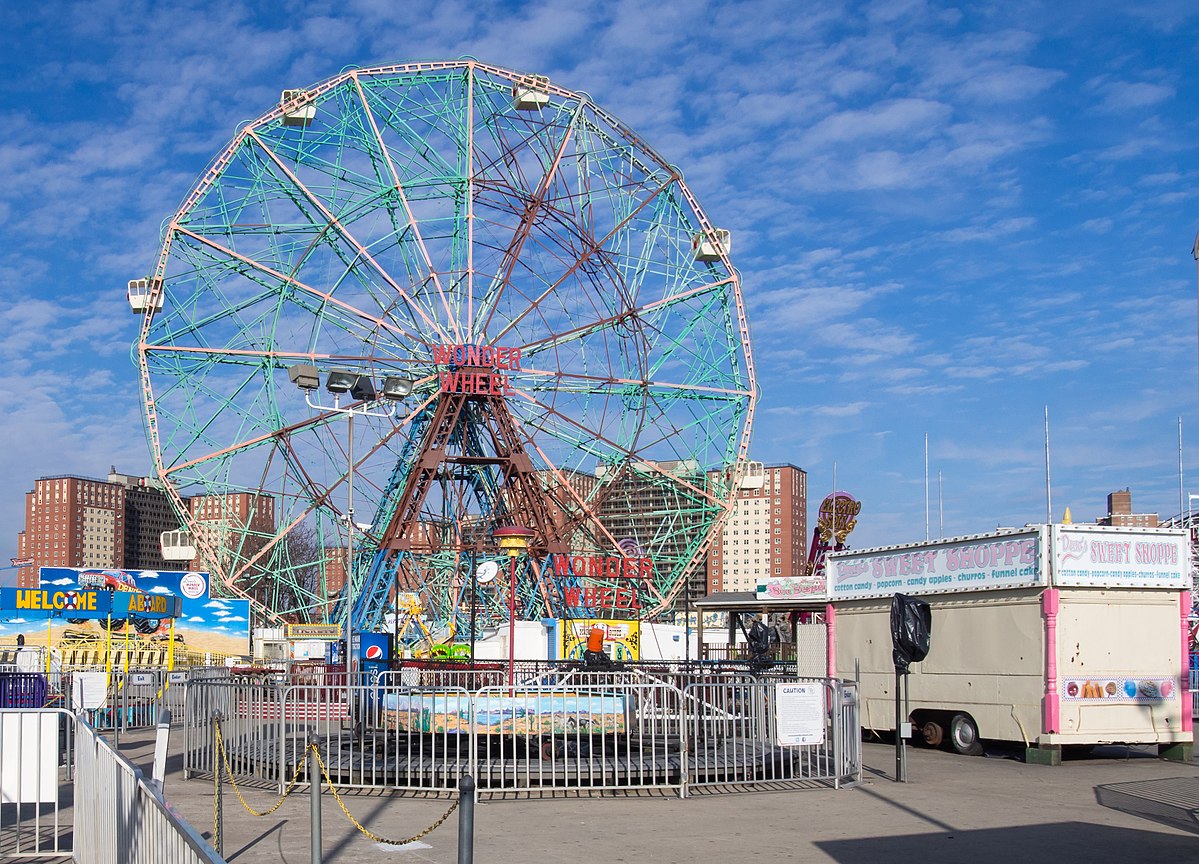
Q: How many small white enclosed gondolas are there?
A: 6